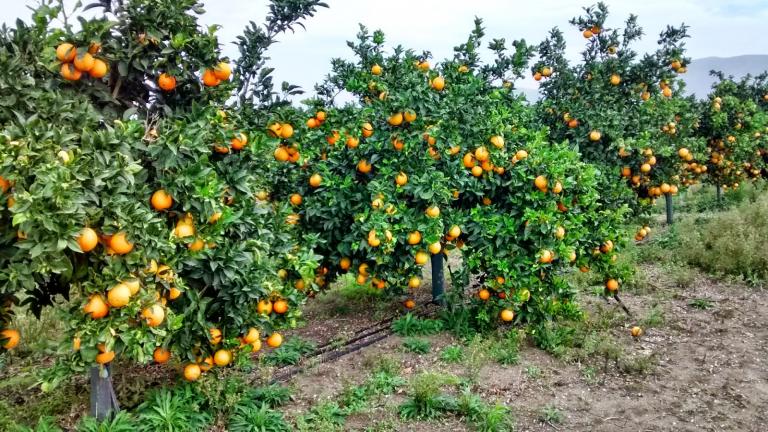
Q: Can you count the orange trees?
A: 4